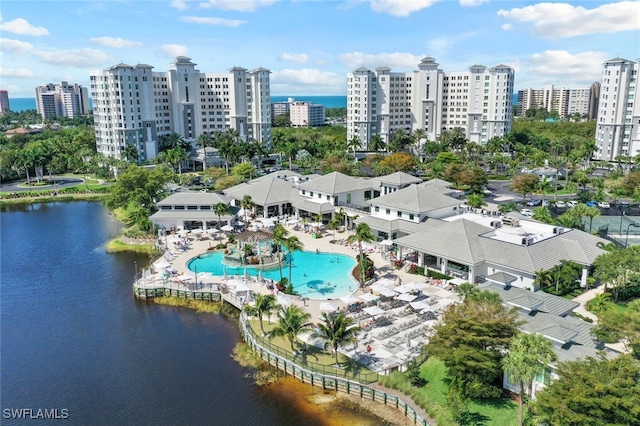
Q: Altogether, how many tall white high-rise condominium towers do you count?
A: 3